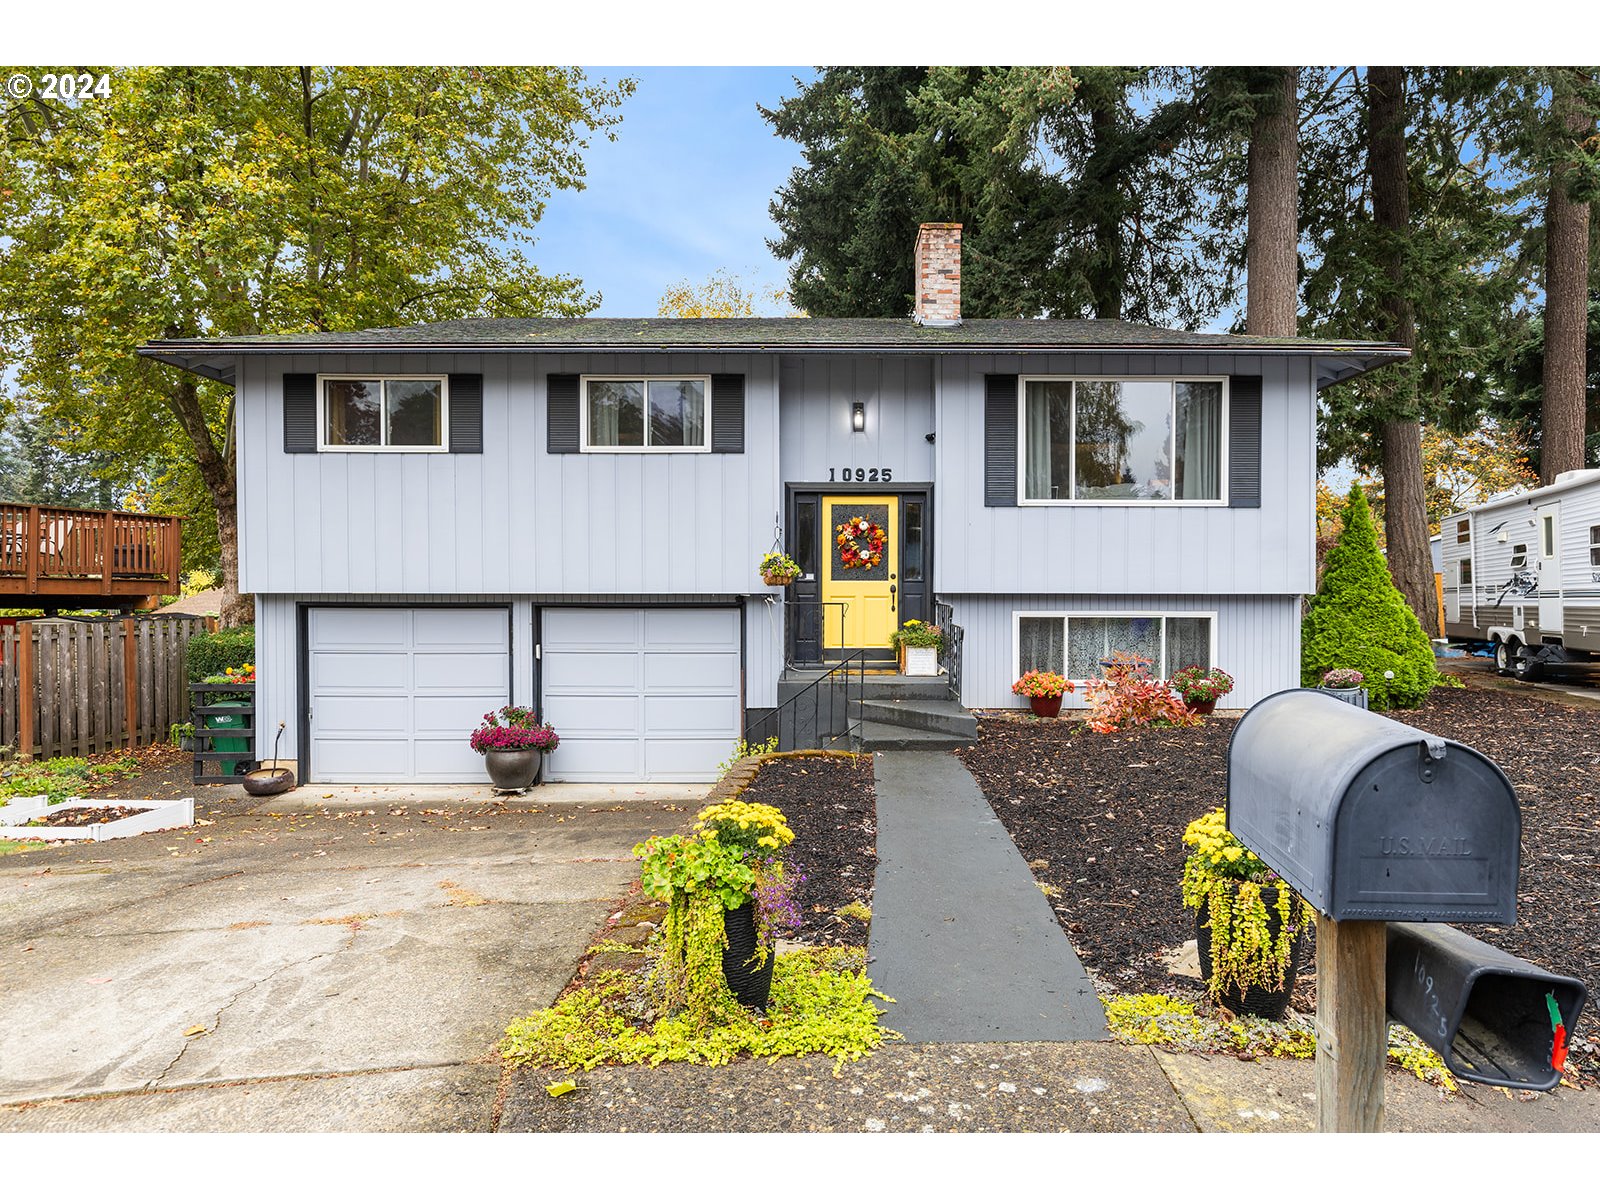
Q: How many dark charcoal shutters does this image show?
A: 6